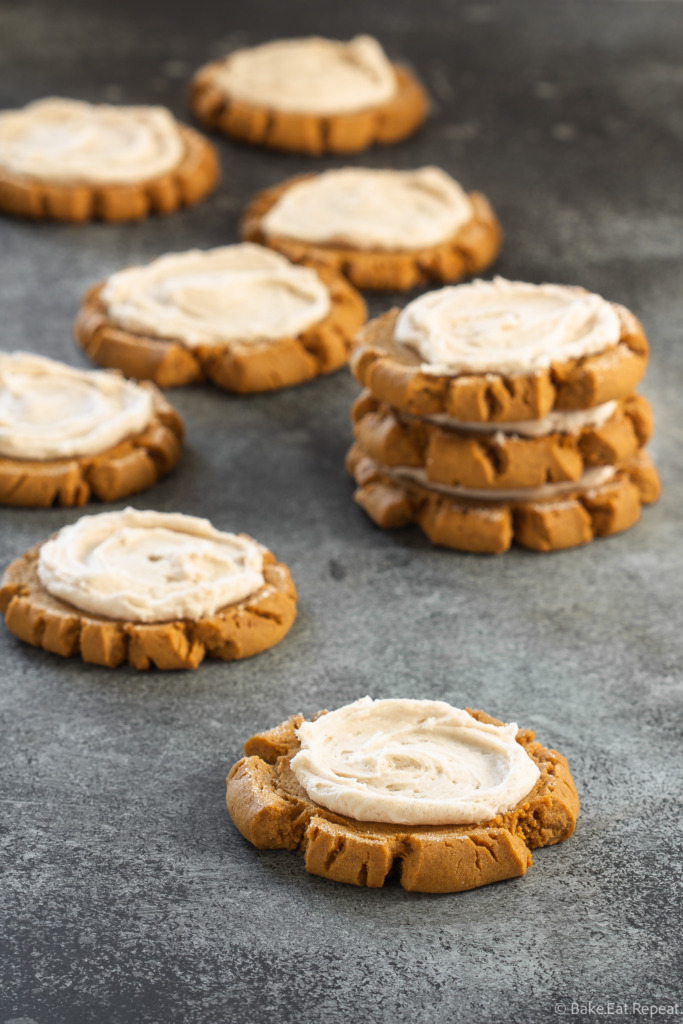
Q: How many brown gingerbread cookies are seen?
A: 10